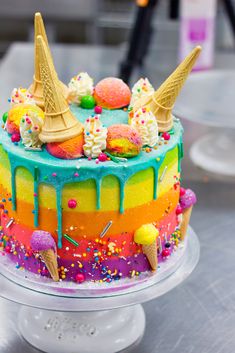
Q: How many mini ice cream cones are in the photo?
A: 3